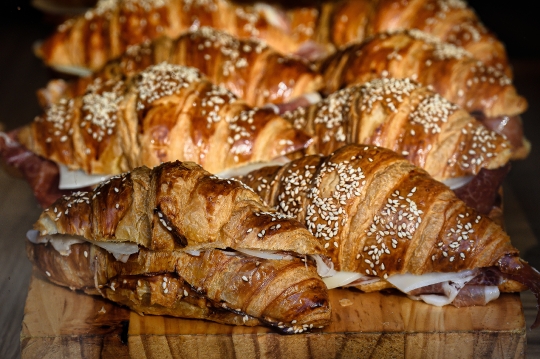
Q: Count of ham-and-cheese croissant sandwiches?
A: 8